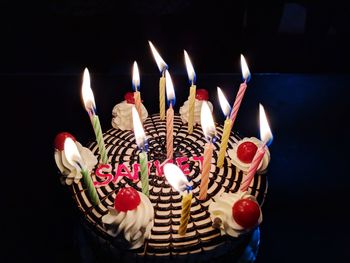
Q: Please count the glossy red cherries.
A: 6